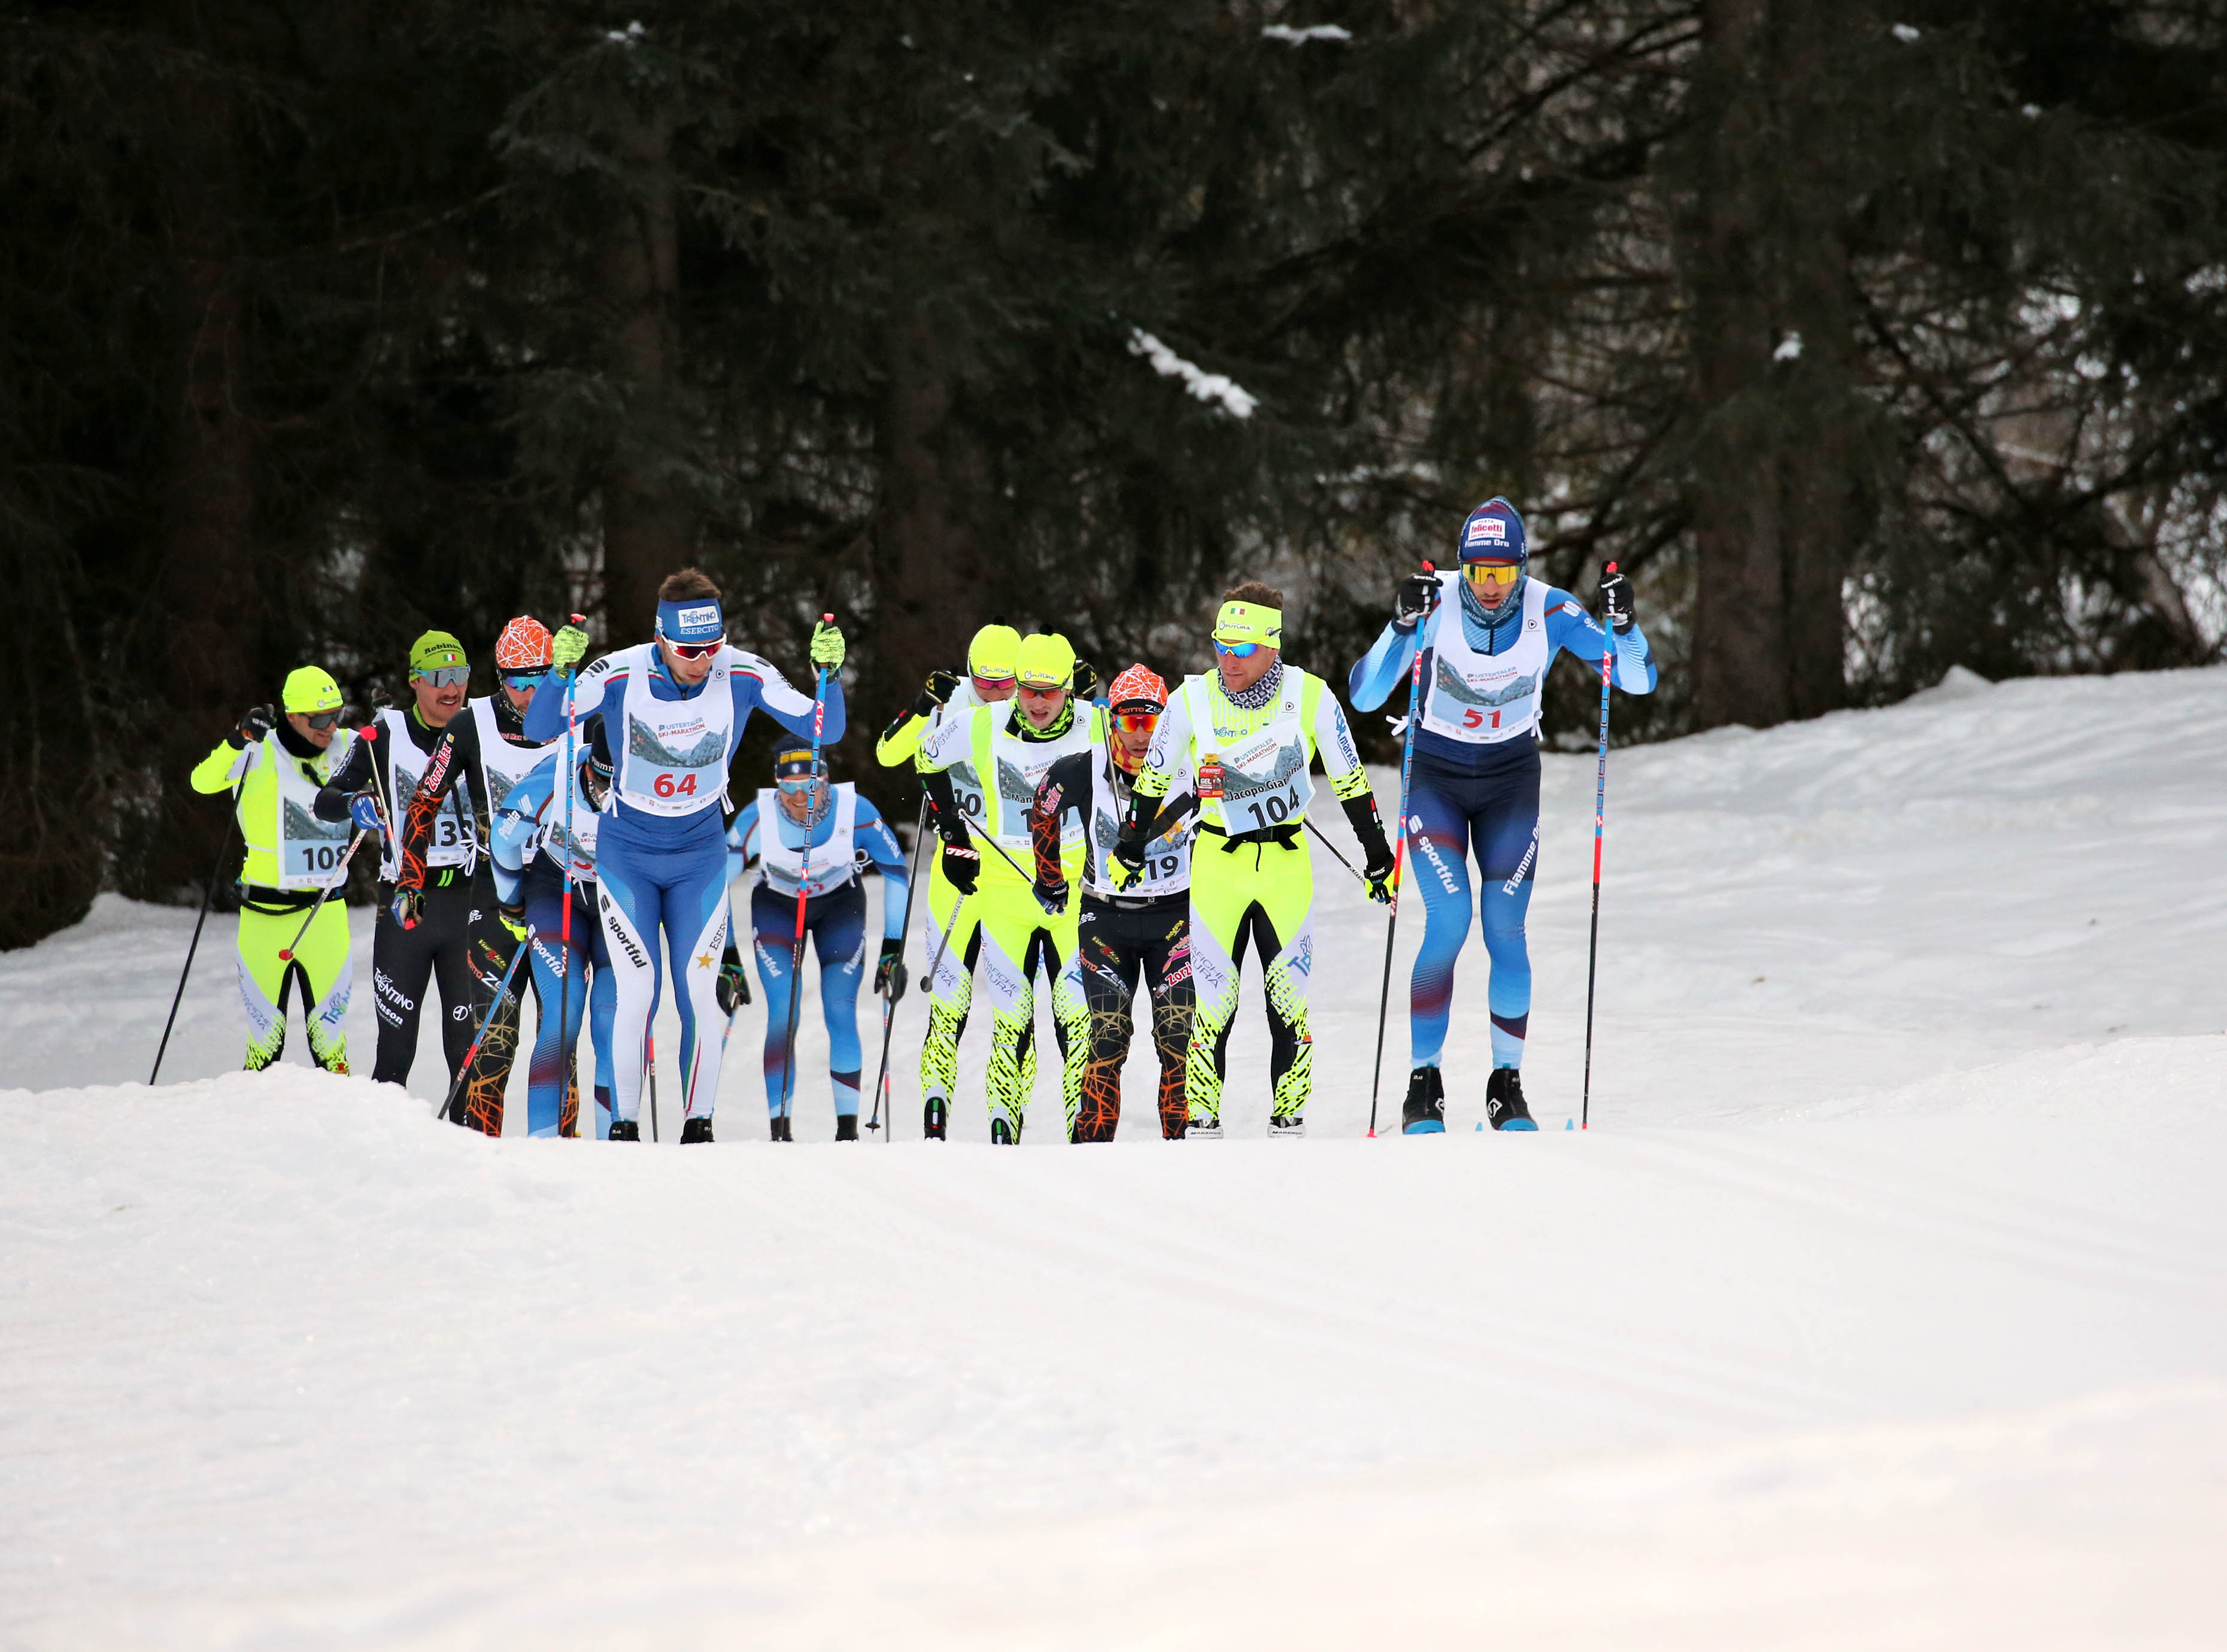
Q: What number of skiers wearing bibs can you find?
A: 11